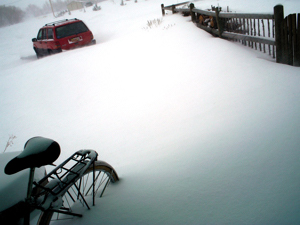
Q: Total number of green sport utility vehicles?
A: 0